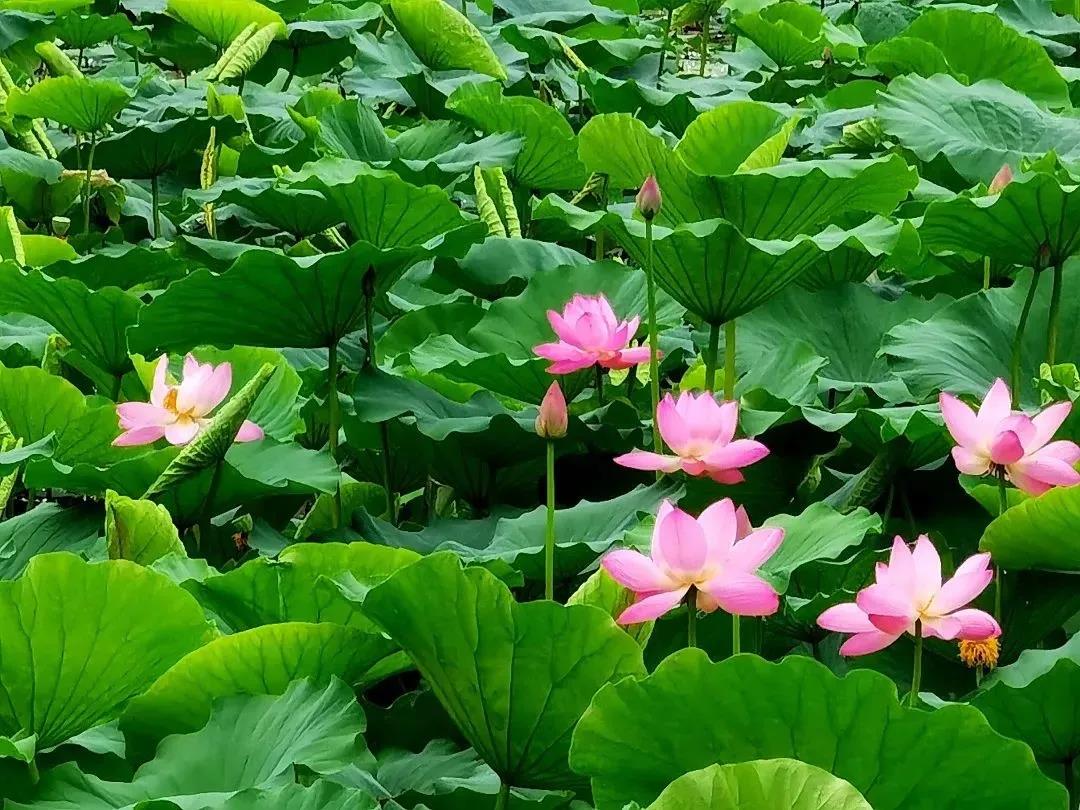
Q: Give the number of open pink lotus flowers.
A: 6